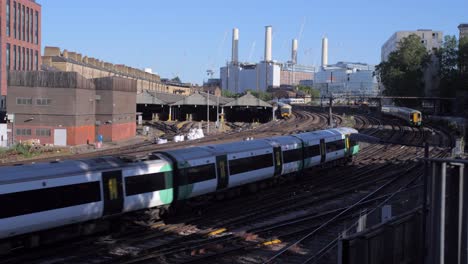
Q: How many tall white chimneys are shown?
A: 4